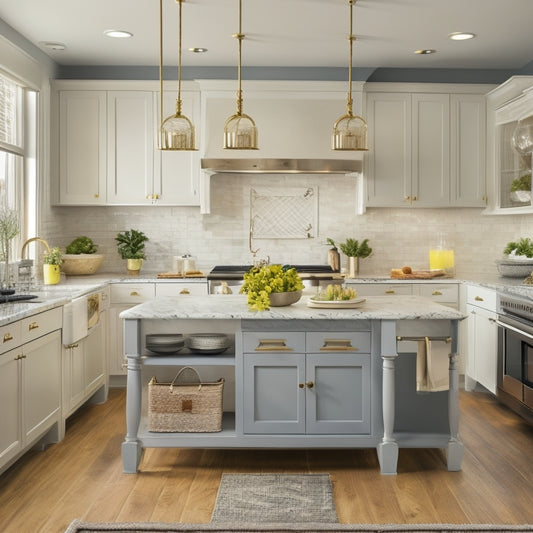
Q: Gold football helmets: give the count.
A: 0